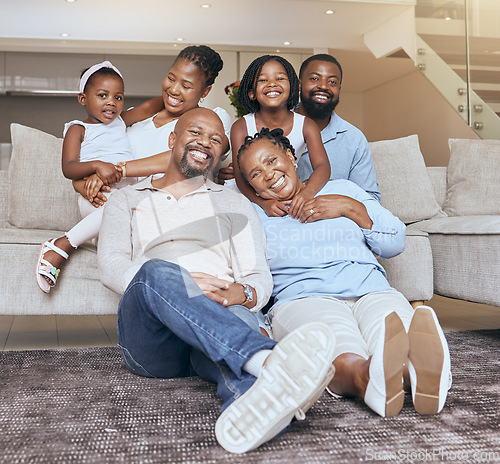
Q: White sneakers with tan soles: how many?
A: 2